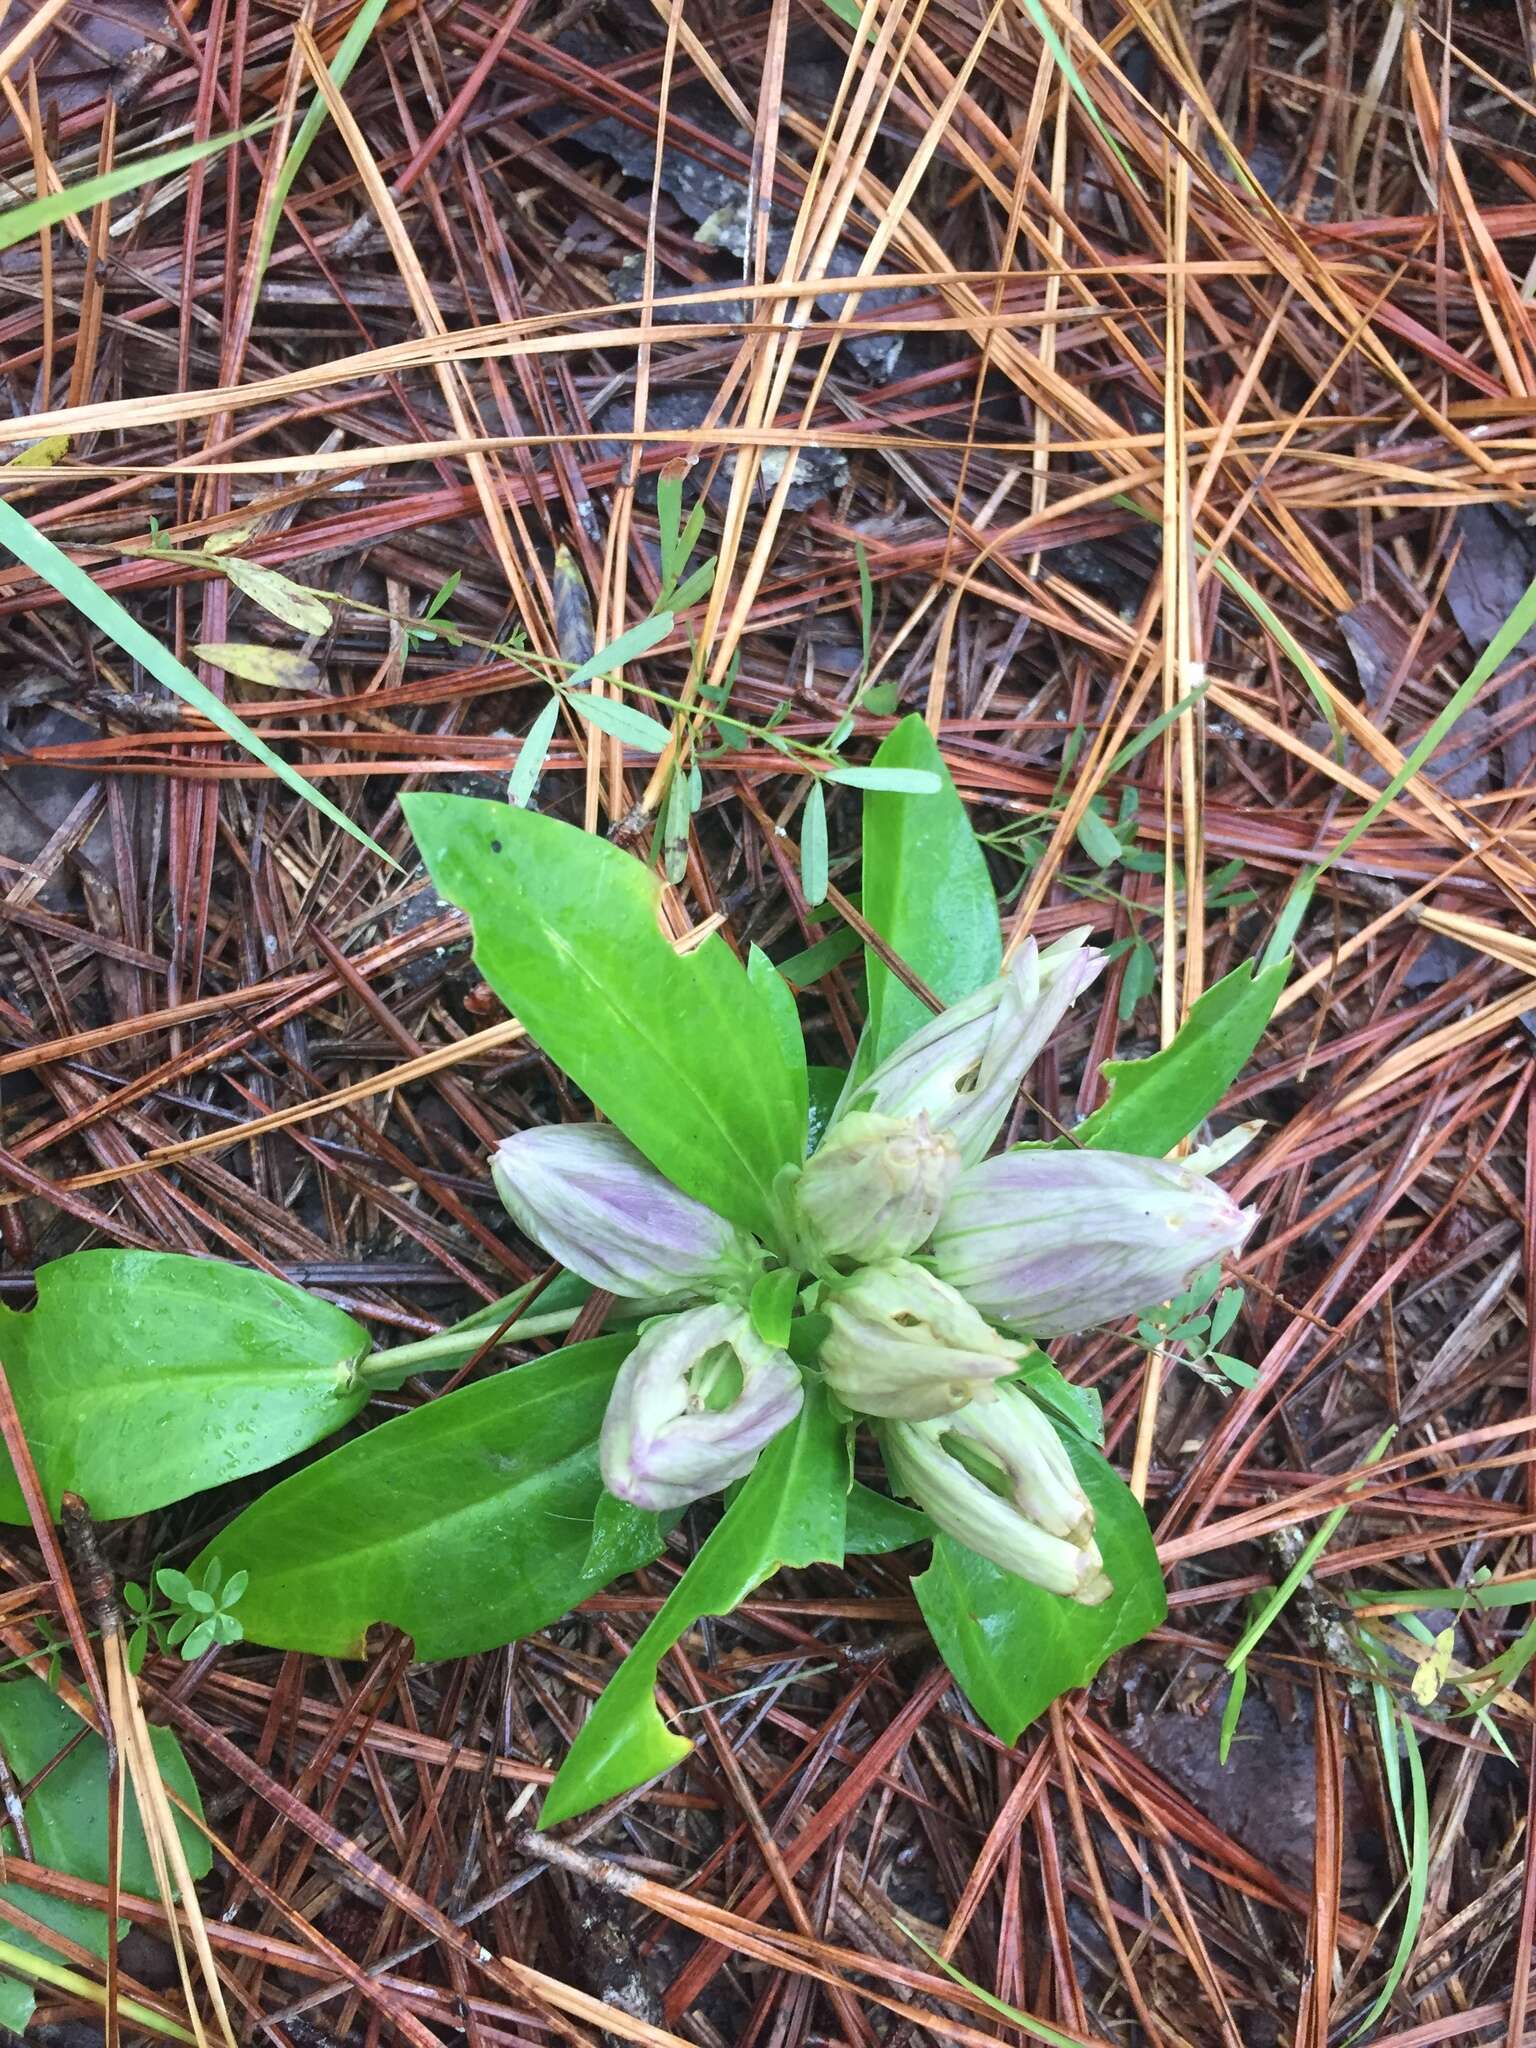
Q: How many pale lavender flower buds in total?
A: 7